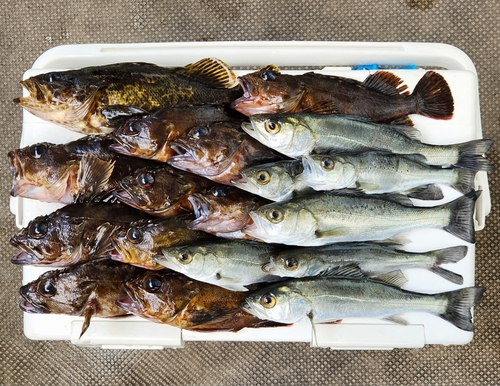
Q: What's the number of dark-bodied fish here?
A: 11